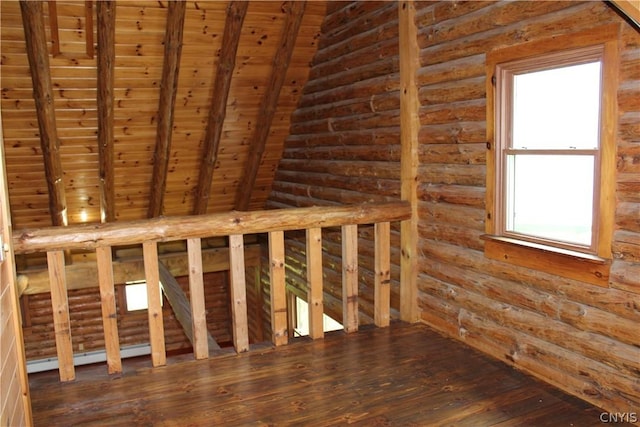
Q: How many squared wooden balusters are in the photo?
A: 9